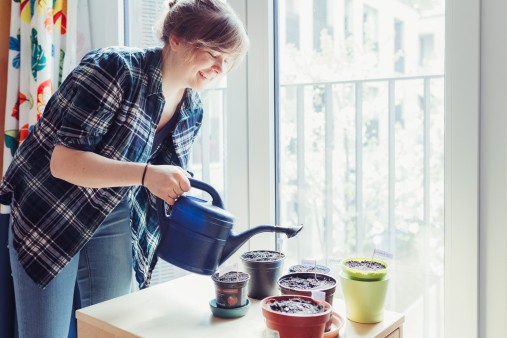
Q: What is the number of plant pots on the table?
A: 6